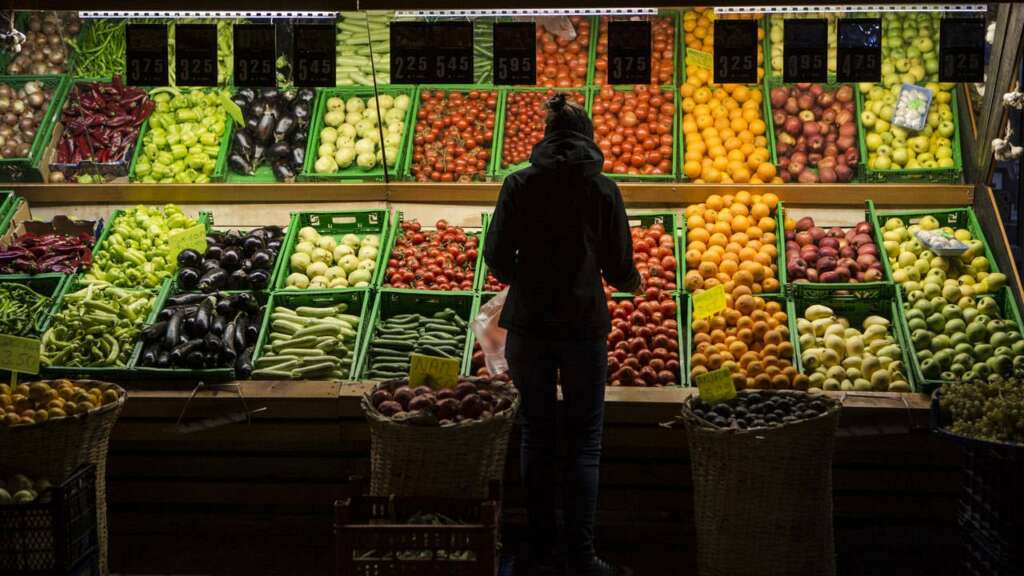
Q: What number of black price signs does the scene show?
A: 12